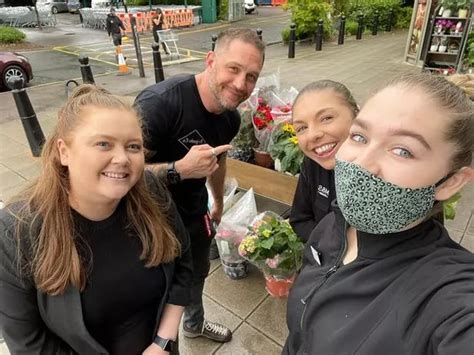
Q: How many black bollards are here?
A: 11